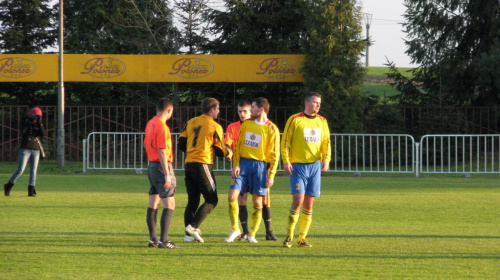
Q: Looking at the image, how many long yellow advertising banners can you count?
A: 1